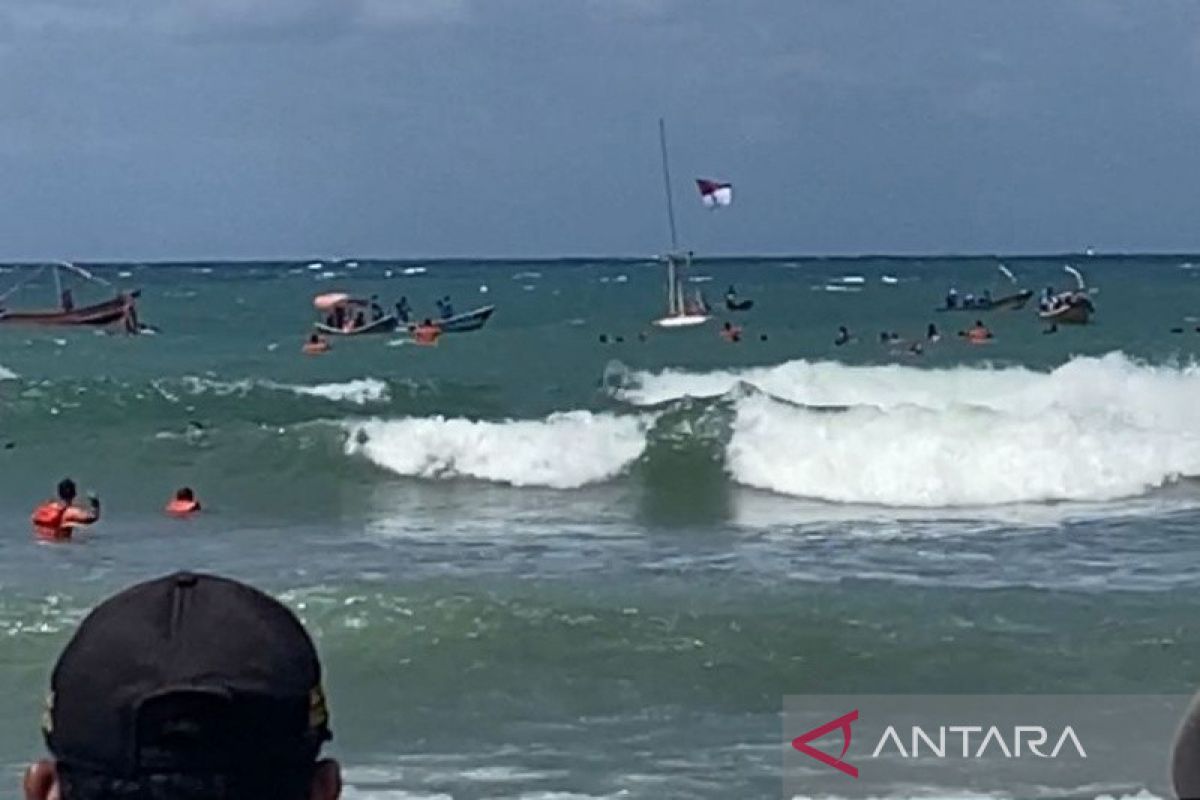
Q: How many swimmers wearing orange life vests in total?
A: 6